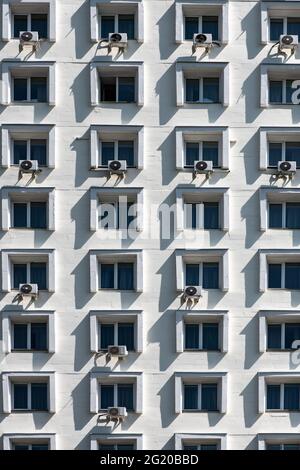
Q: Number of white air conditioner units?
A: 12